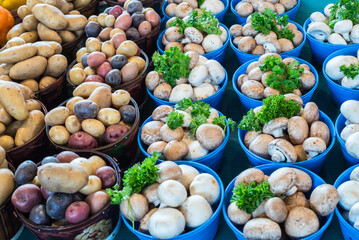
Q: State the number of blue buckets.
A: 14